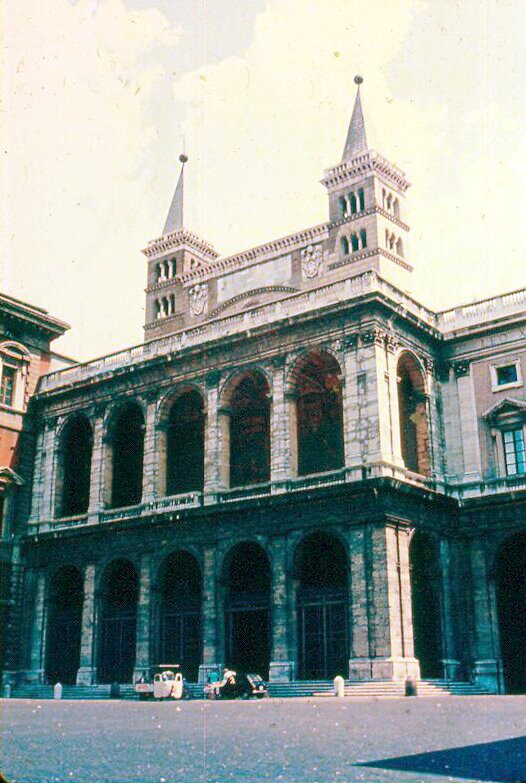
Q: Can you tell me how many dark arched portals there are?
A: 13